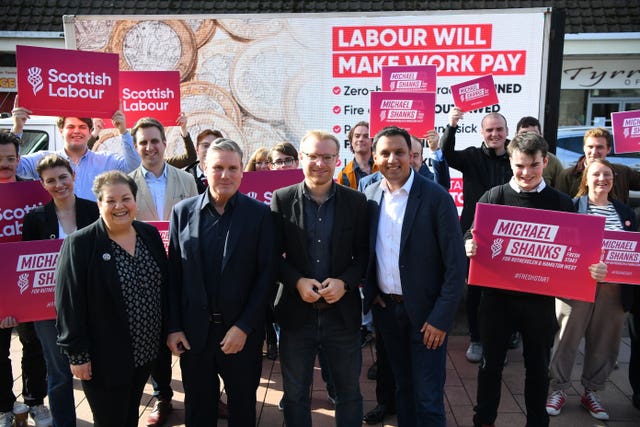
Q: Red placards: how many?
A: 12